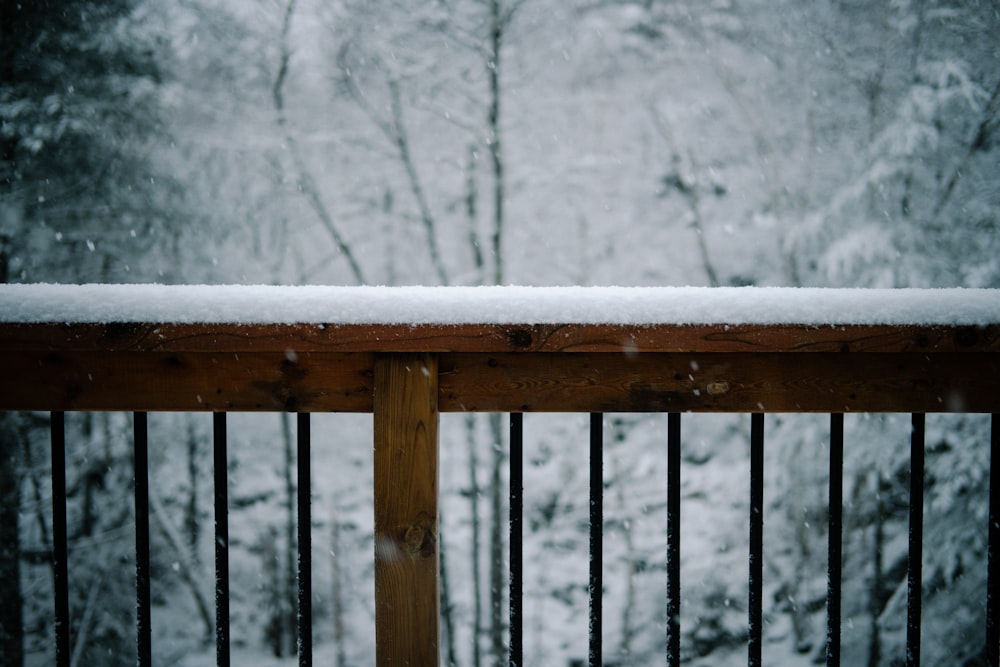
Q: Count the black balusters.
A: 11